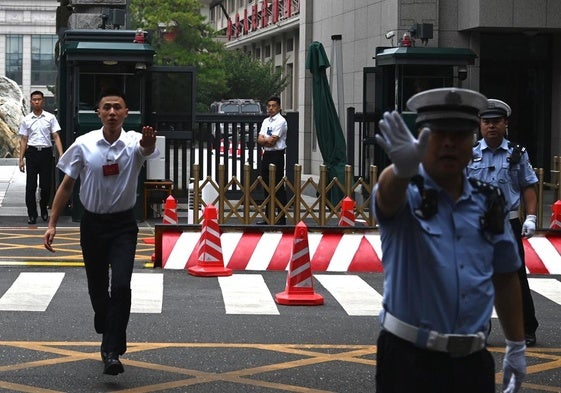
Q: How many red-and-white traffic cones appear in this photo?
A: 5